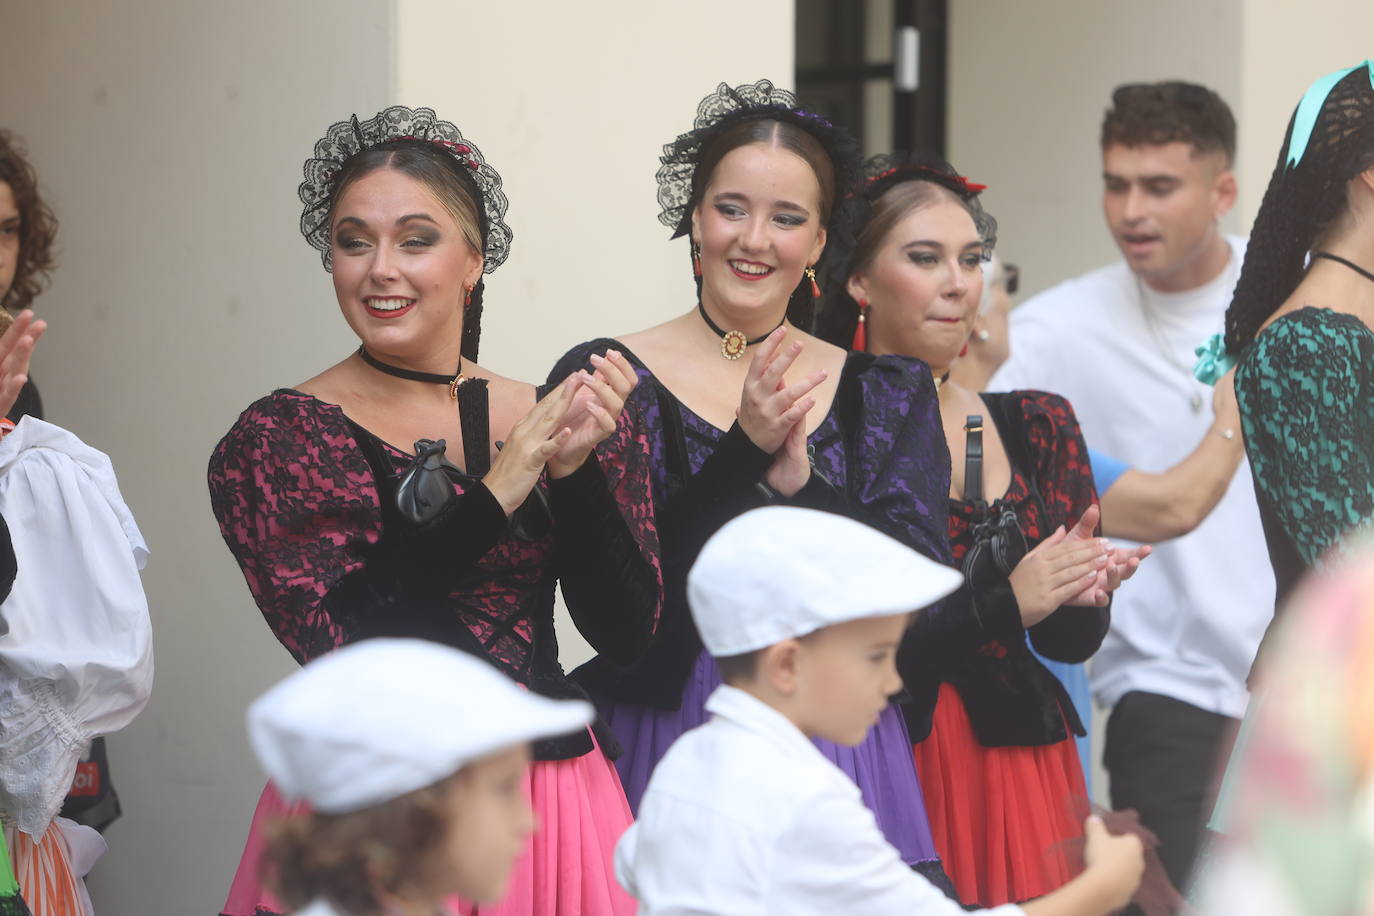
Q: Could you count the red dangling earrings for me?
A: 5